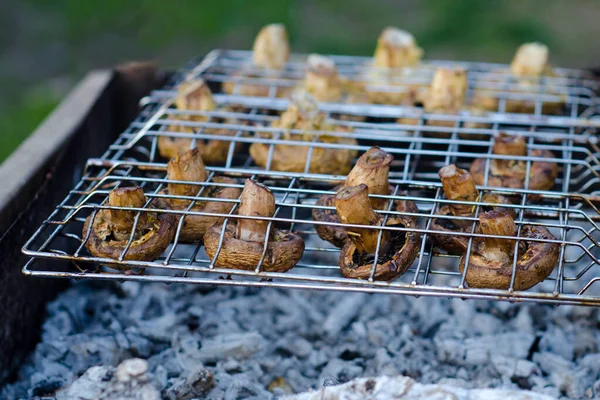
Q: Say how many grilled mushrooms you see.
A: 15